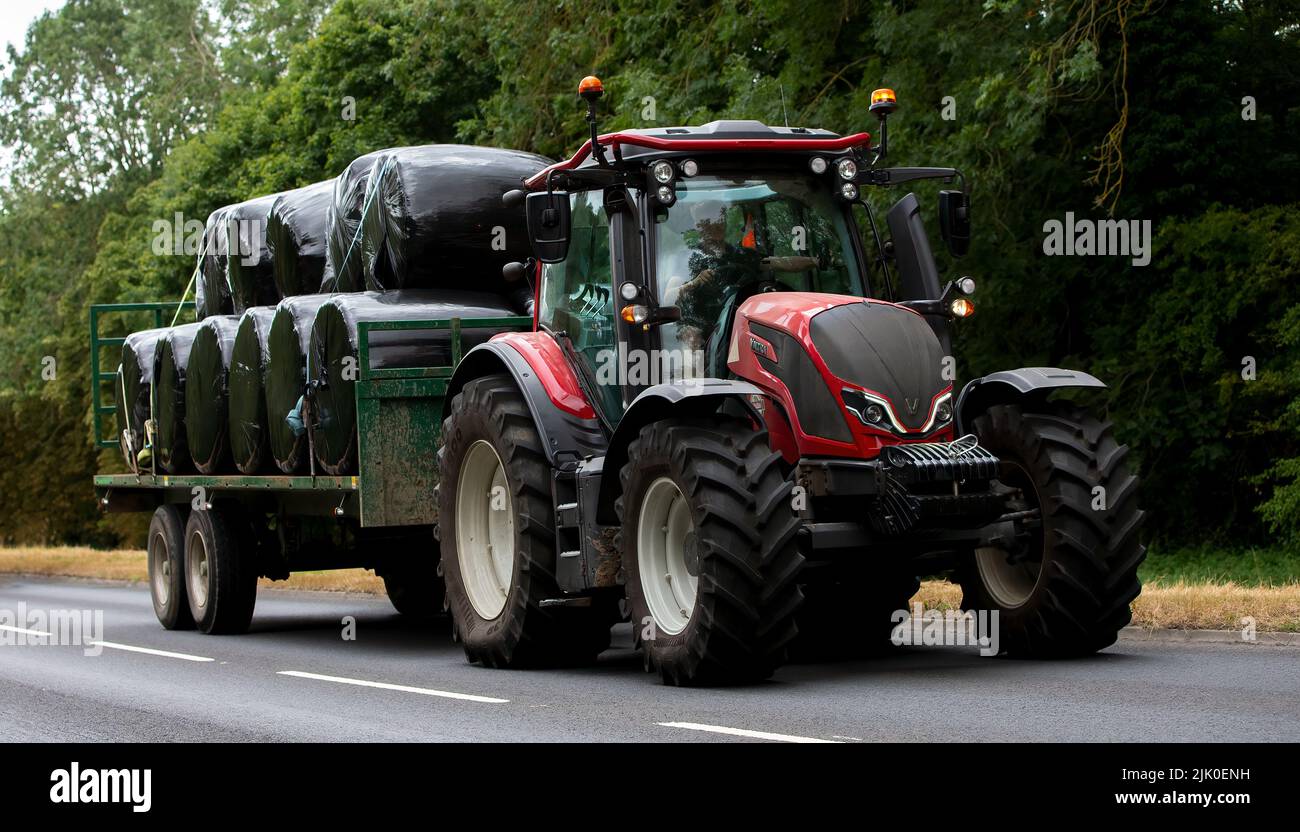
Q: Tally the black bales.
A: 11